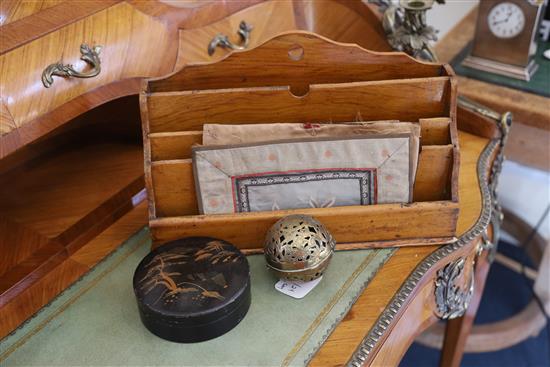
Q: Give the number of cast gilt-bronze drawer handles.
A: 2